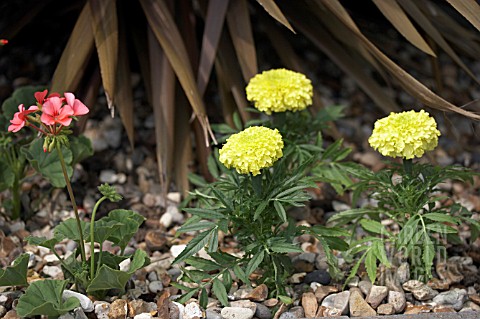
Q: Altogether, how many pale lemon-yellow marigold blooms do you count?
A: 3